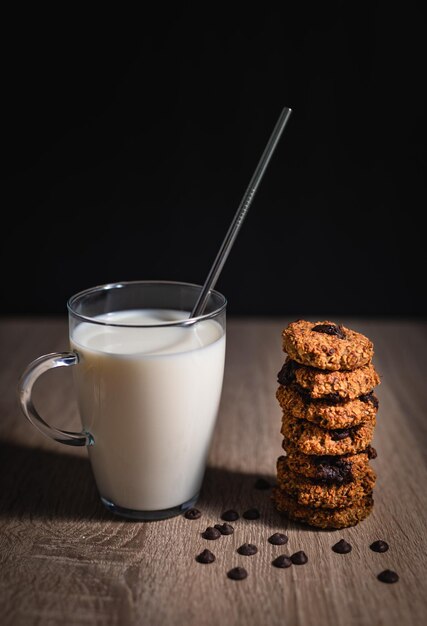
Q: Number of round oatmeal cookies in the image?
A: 7